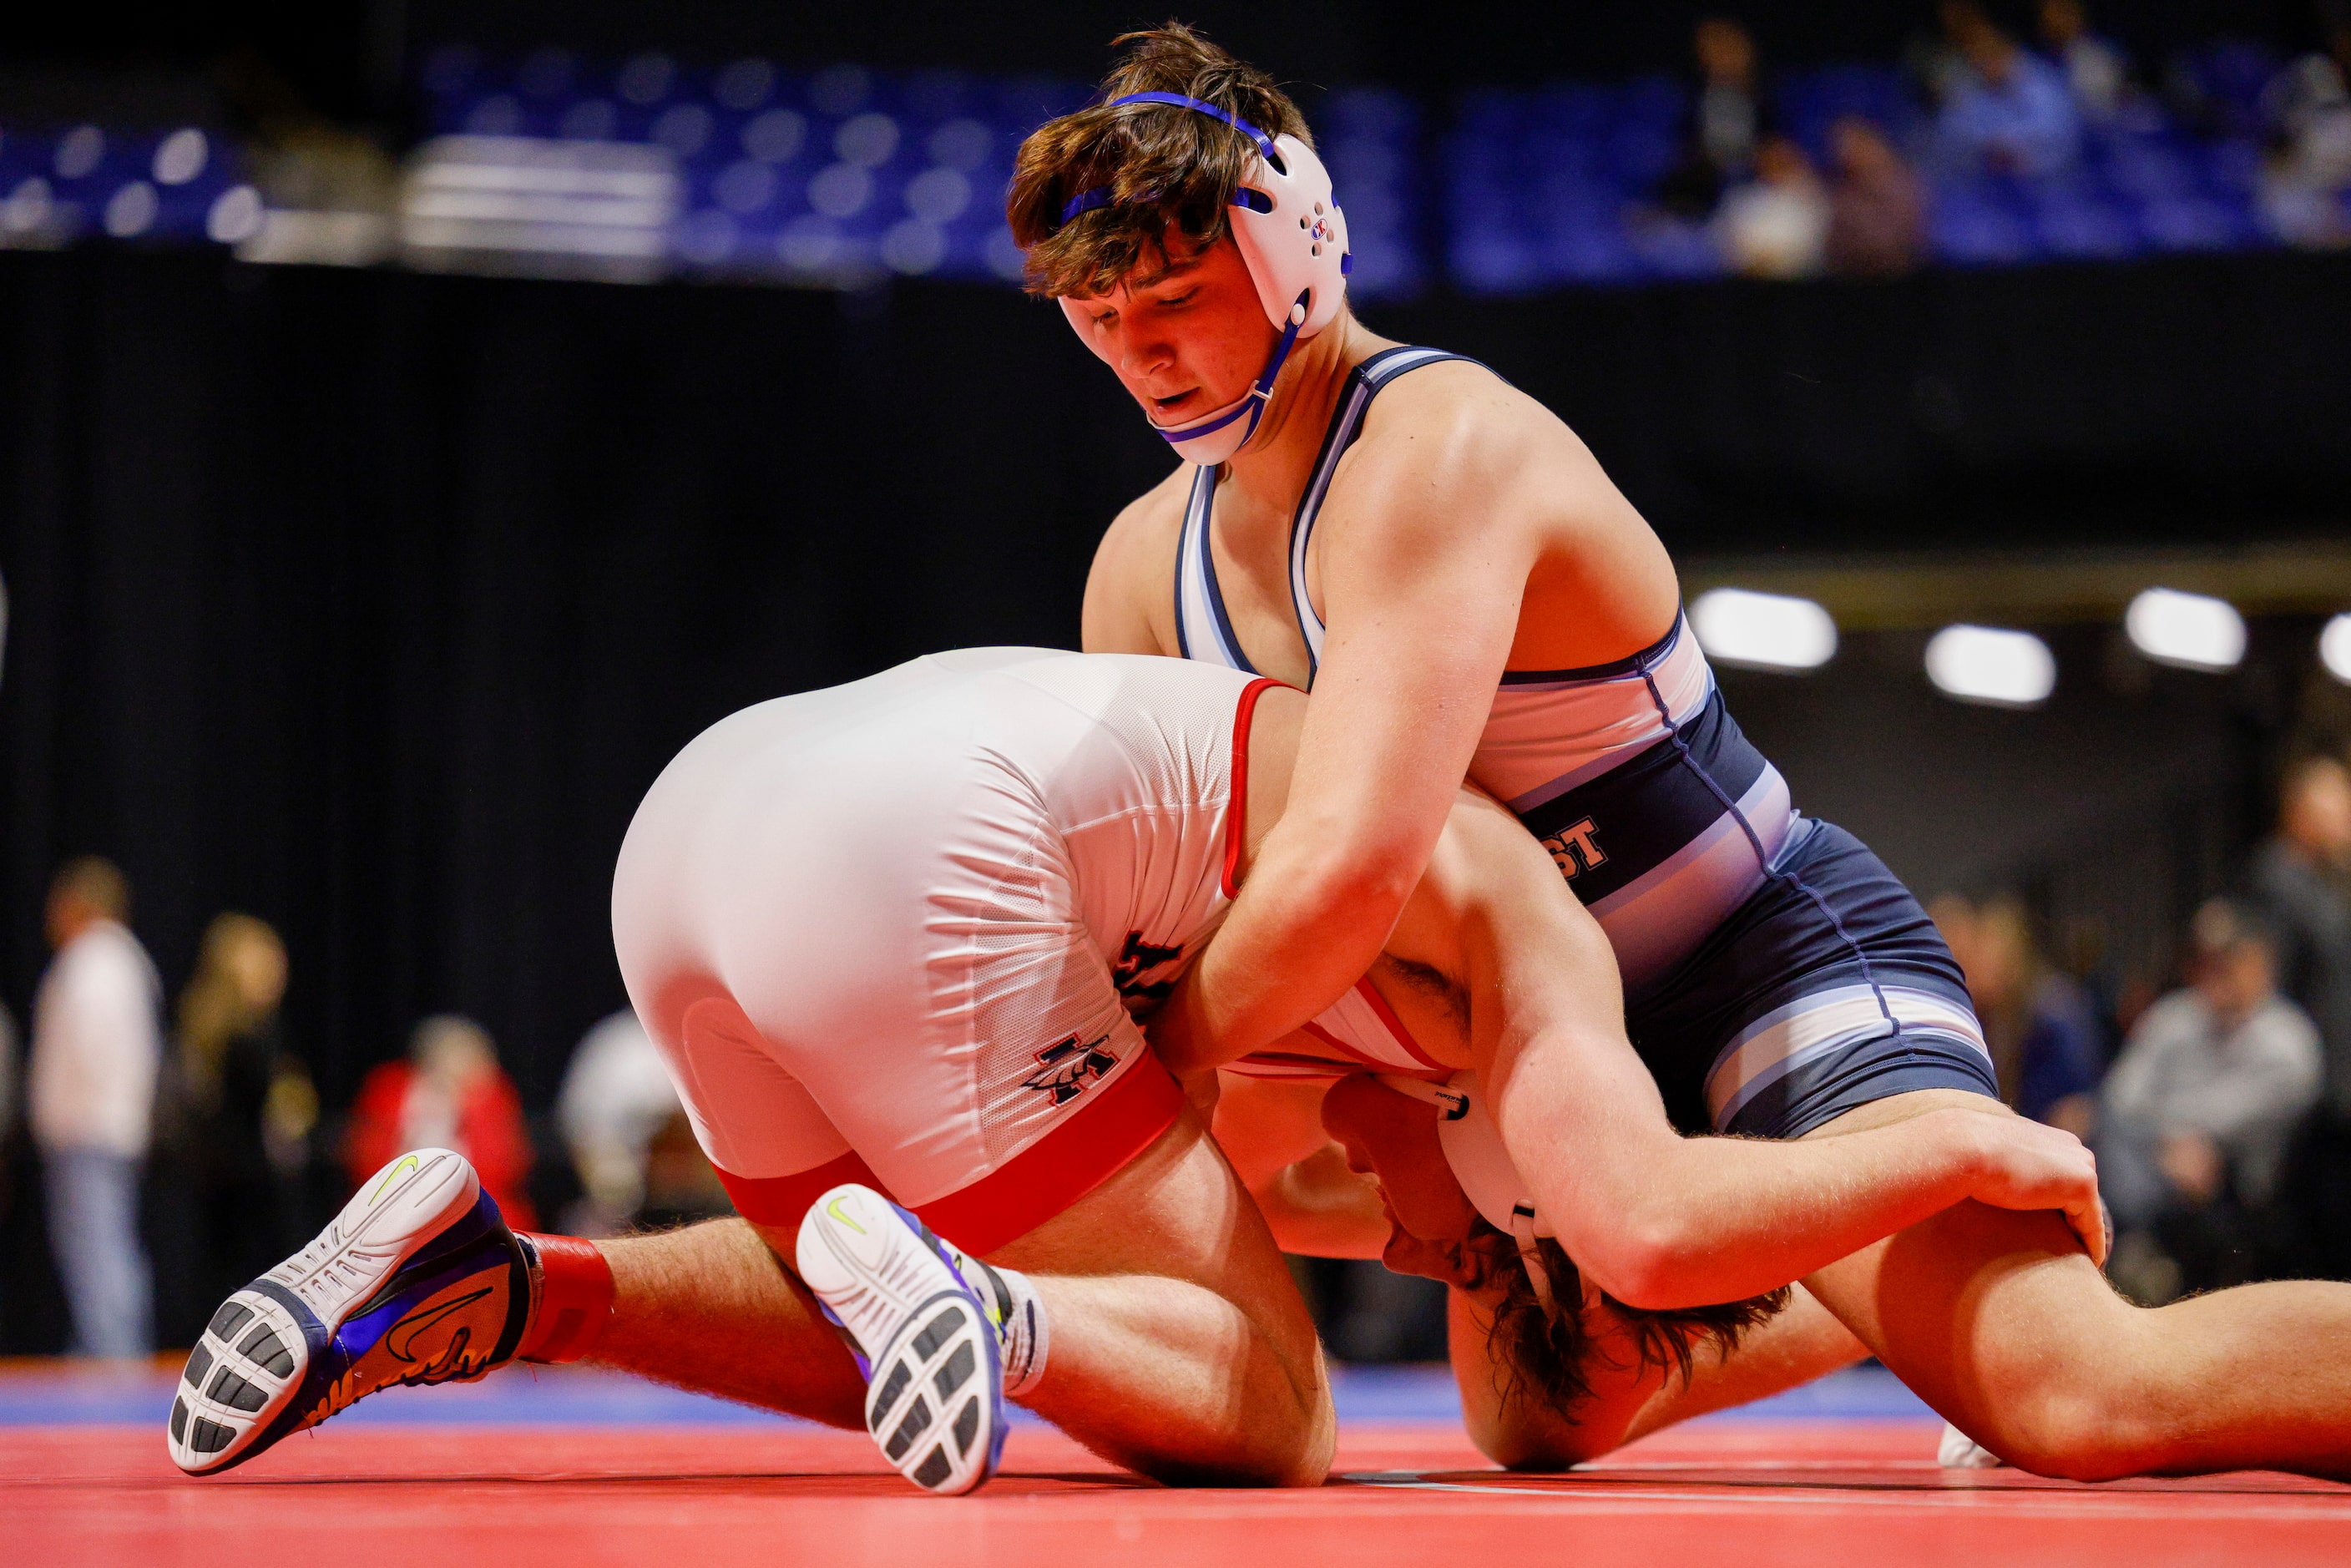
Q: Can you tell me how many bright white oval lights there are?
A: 4